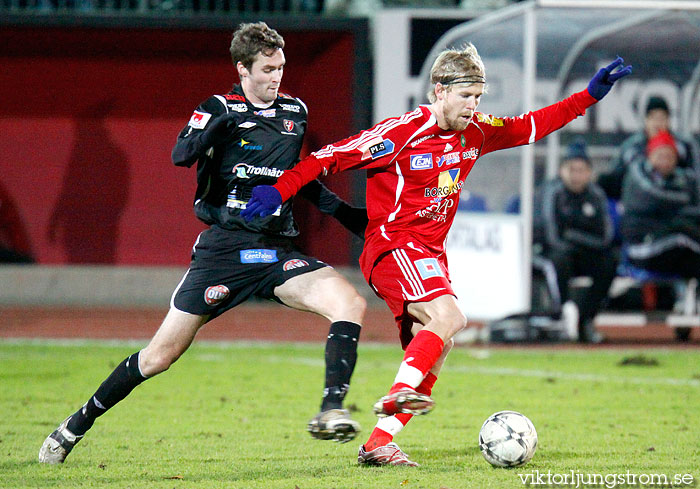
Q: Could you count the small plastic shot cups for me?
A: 0